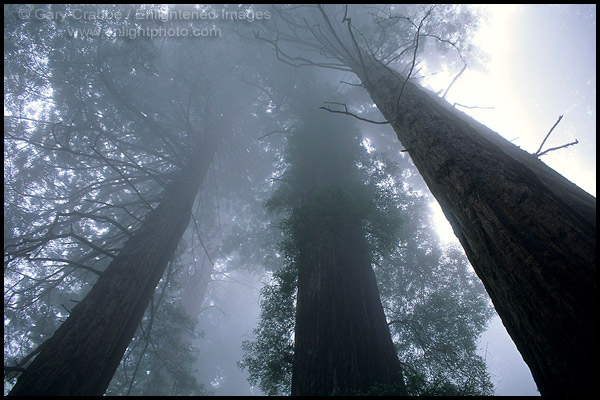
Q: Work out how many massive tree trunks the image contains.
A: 3